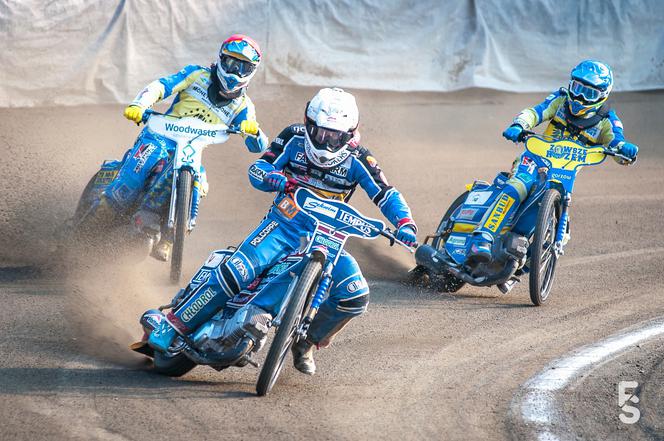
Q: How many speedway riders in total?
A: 3